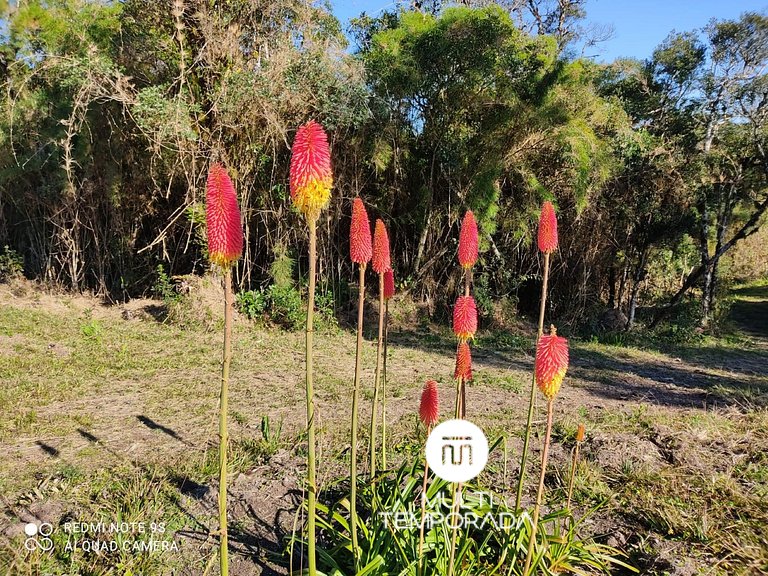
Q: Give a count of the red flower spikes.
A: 11